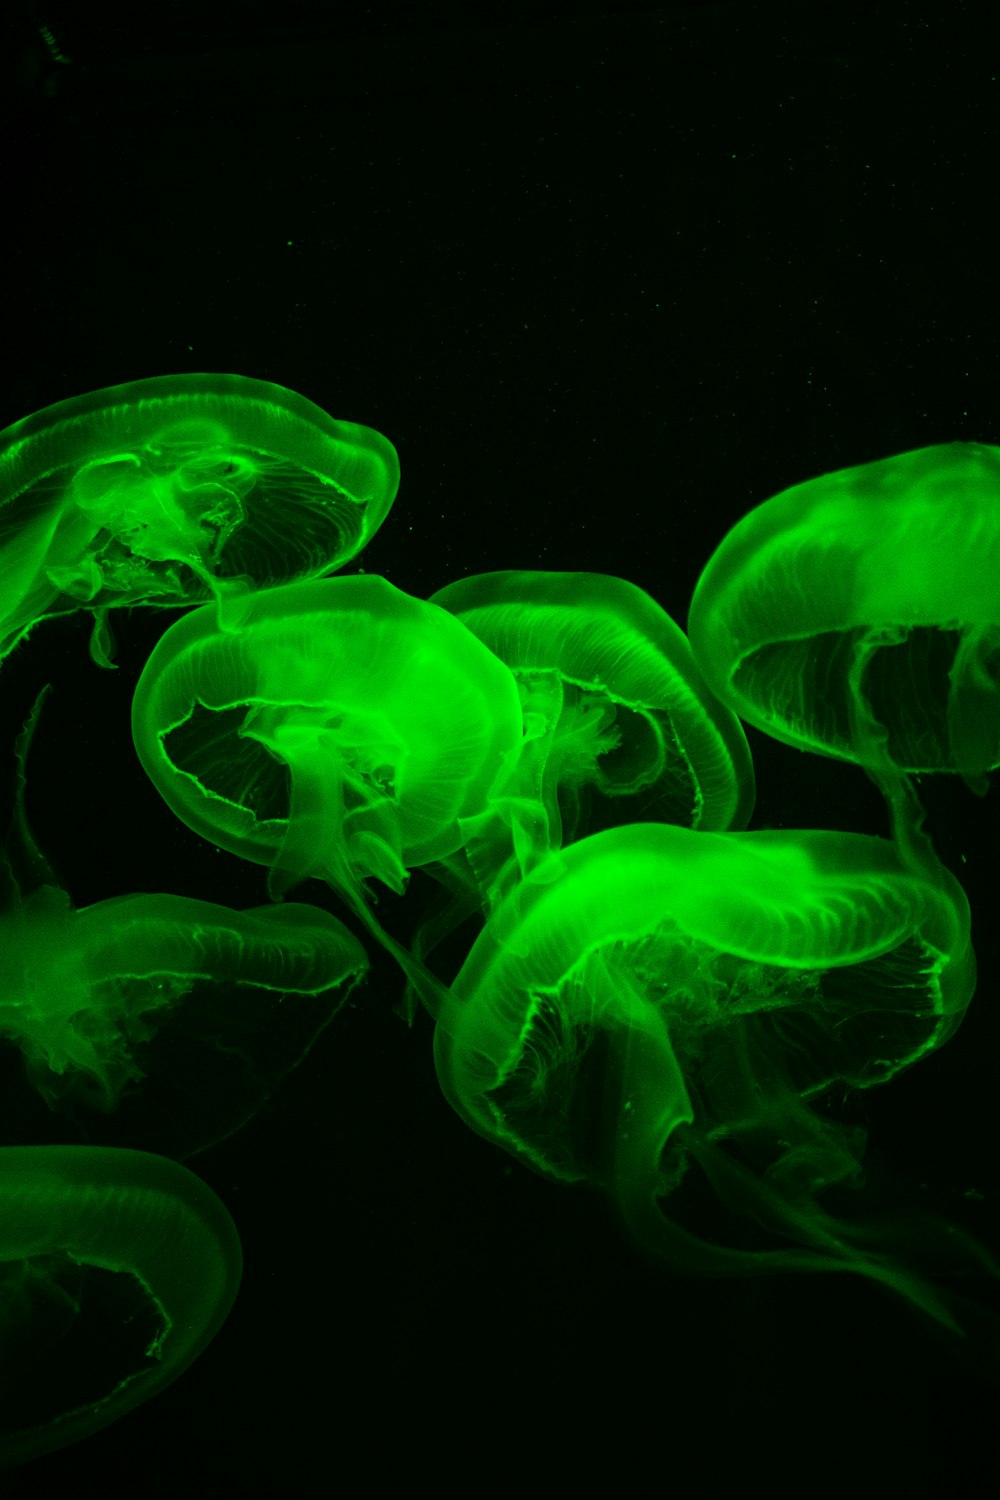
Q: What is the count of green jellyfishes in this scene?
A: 7